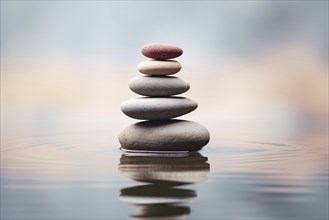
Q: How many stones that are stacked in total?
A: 5